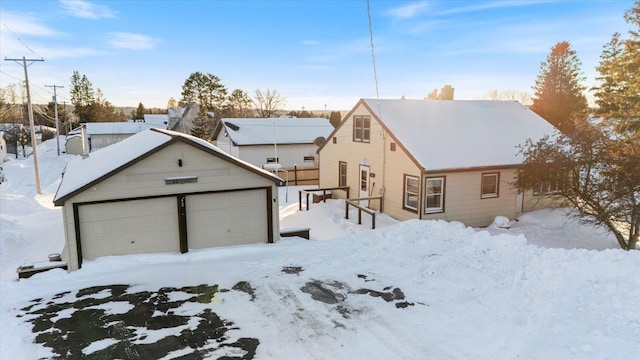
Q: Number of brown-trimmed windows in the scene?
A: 5